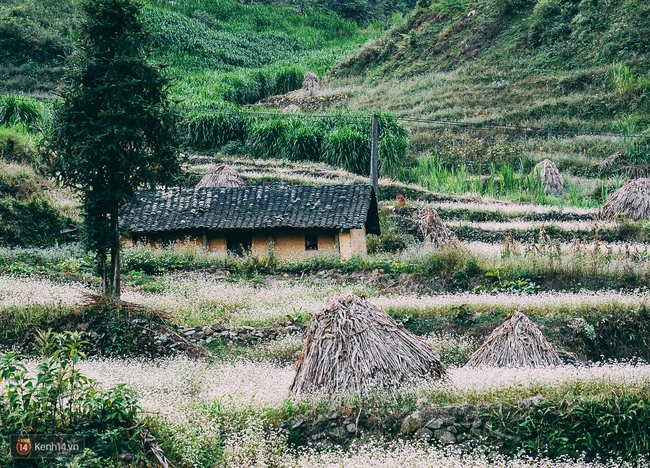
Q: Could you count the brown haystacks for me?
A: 7